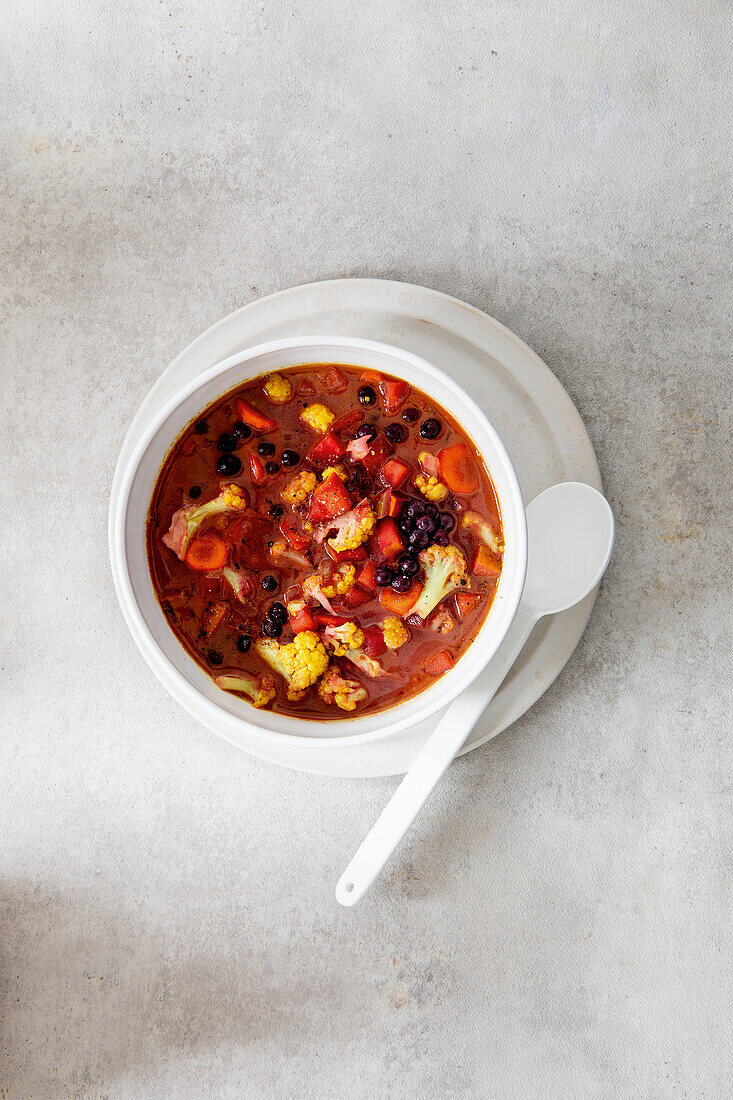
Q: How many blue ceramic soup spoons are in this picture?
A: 0